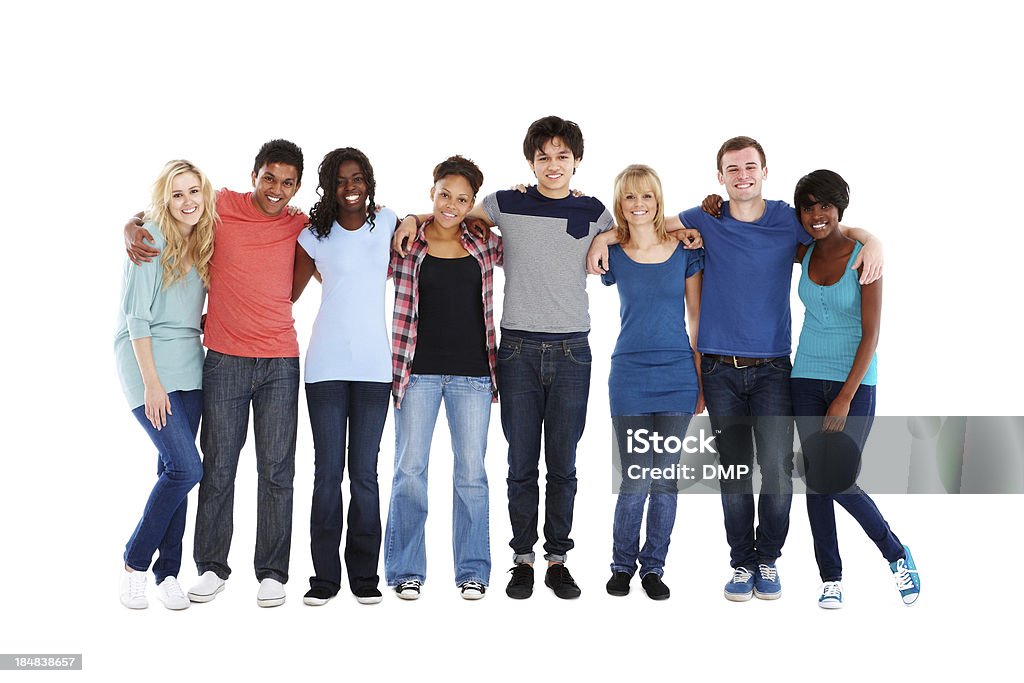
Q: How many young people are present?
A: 8